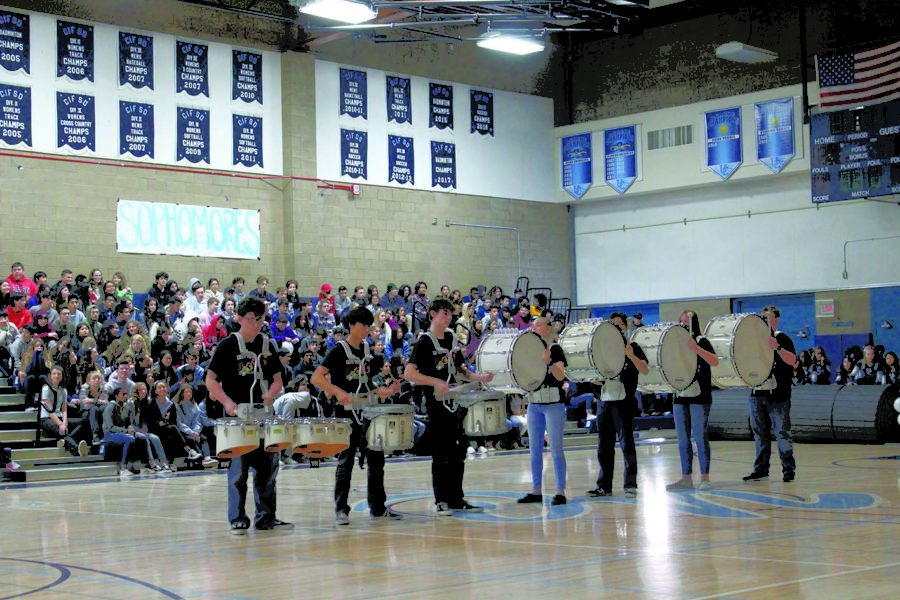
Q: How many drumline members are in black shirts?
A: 7